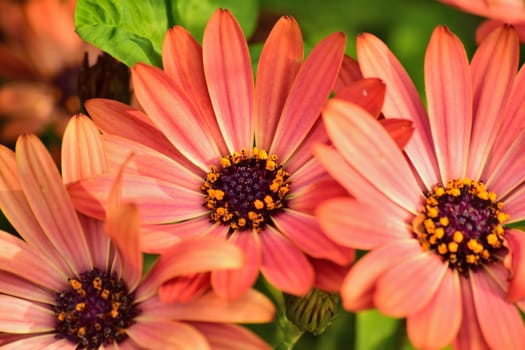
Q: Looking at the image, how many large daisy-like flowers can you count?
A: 3